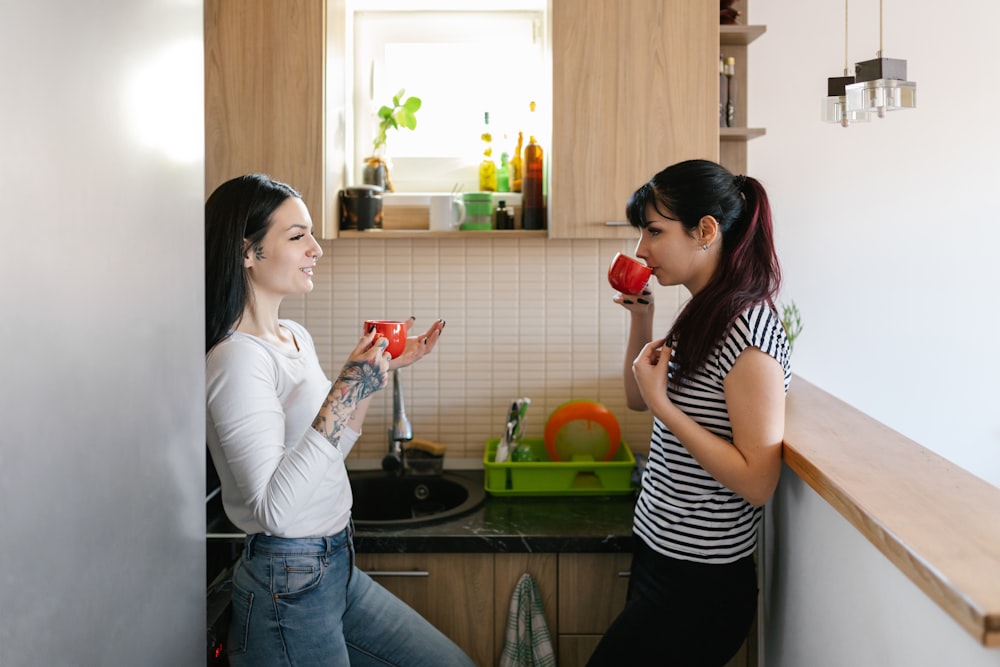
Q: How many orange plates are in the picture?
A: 1